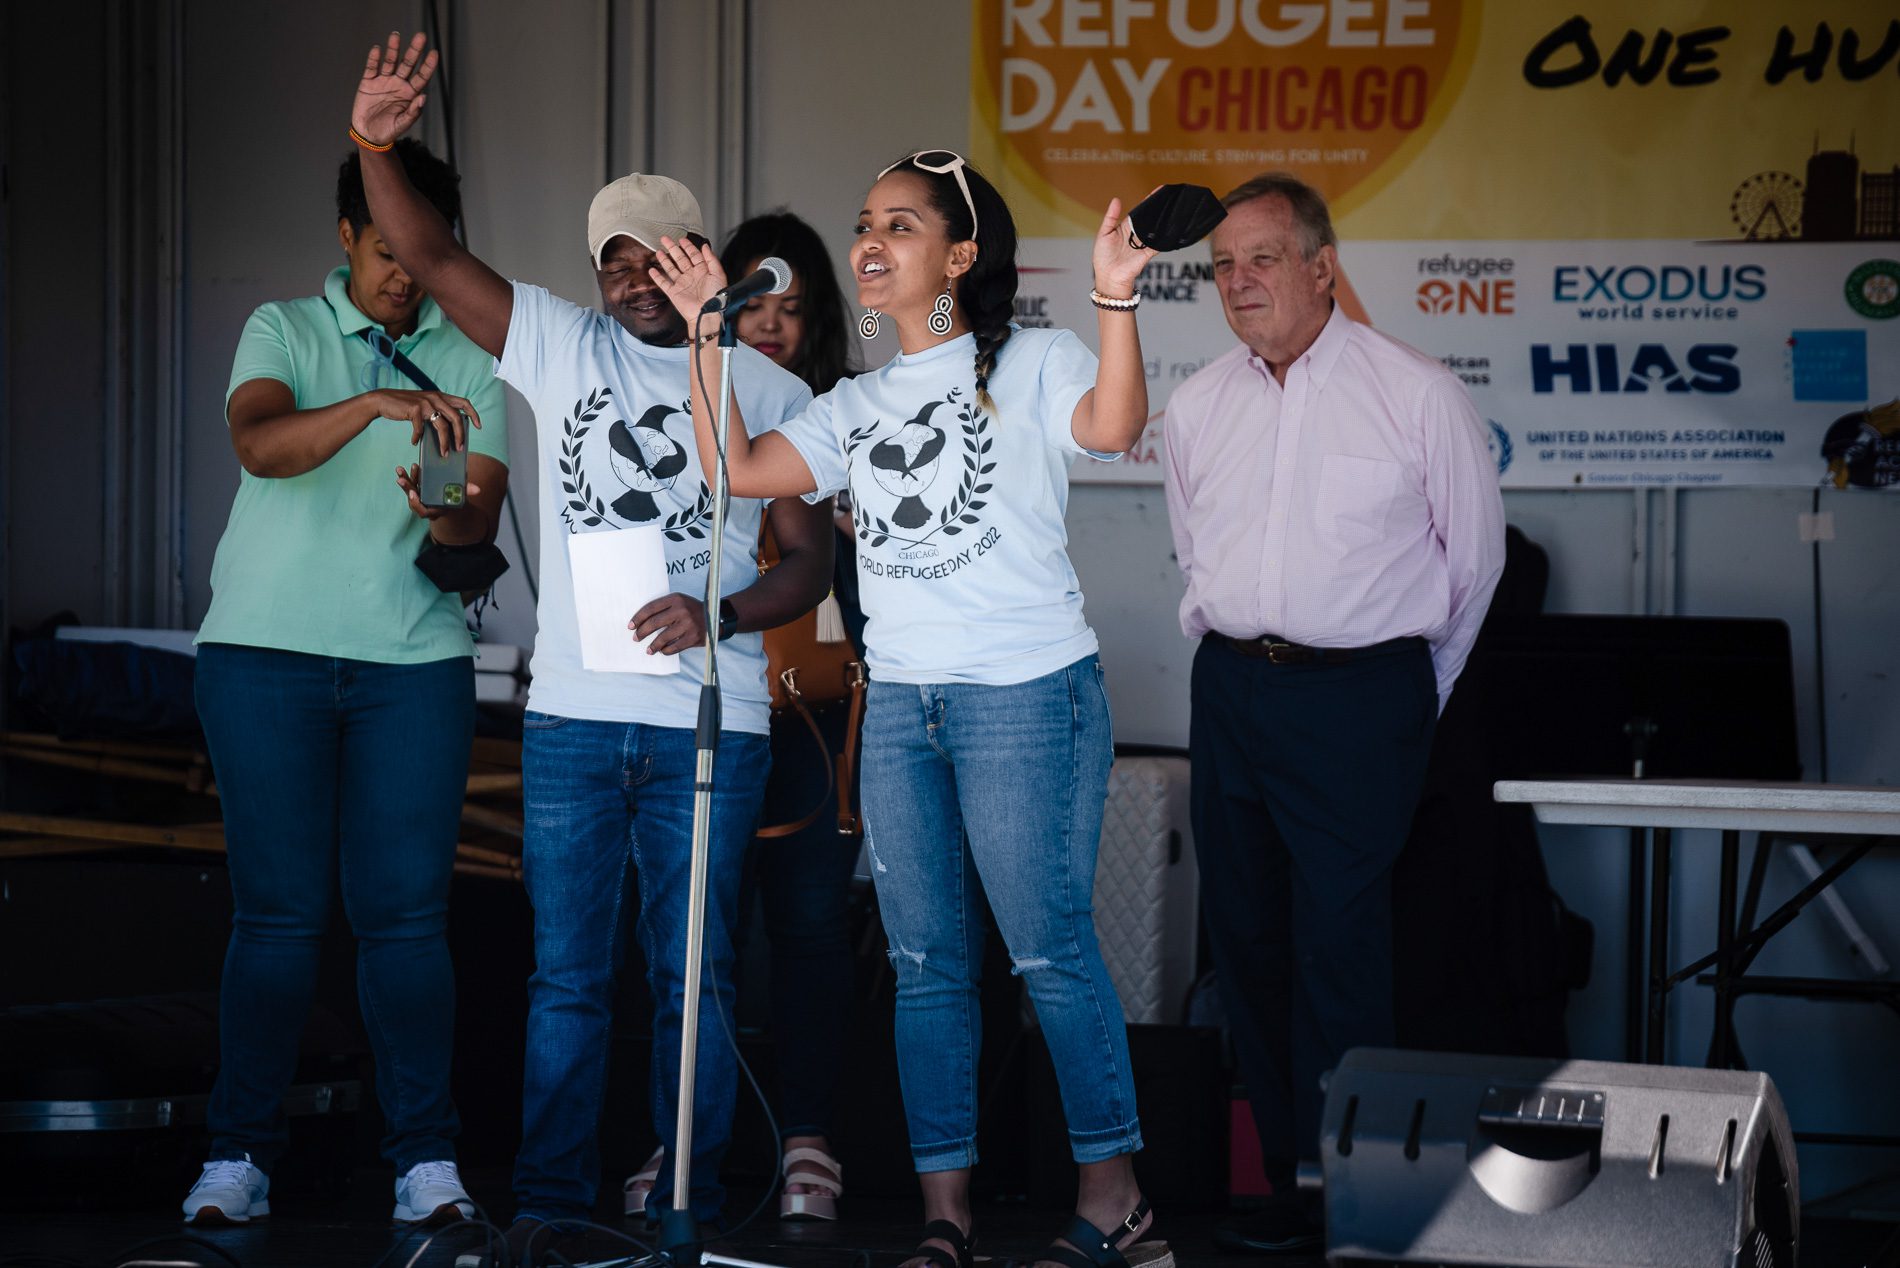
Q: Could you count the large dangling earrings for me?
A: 2